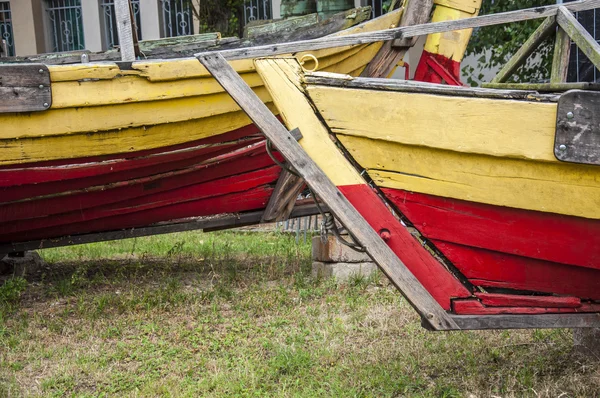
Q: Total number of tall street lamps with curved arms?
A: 0